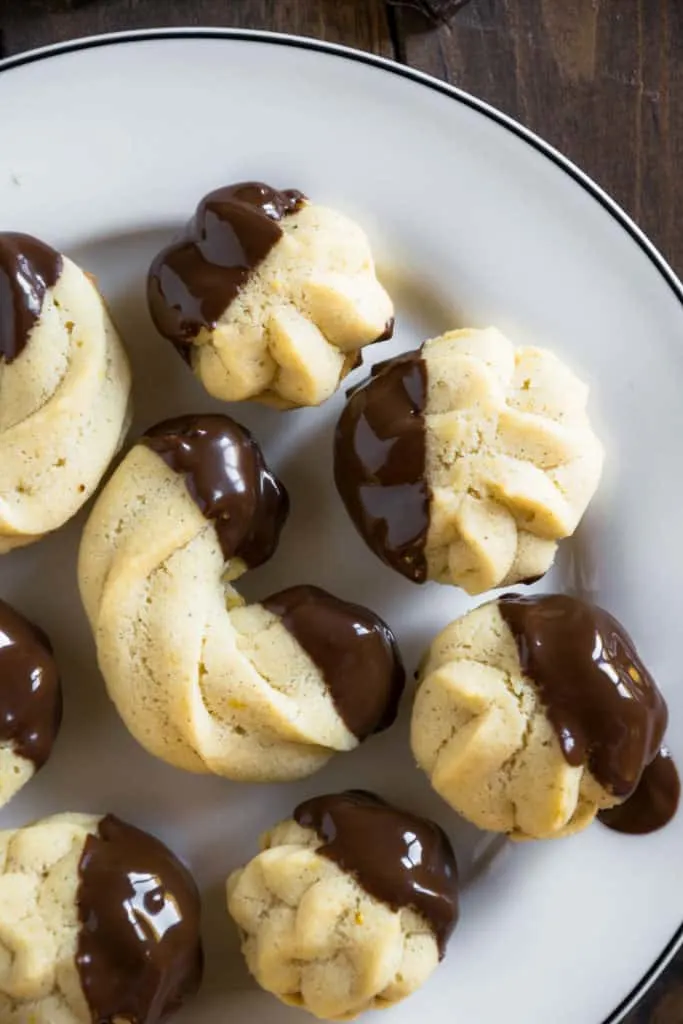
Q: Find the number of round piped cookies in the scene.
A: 5